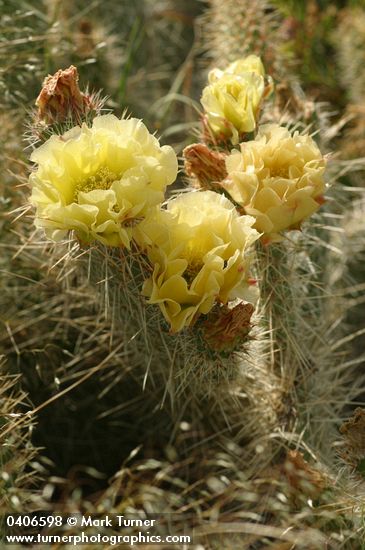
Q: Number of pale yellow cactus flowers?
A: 4